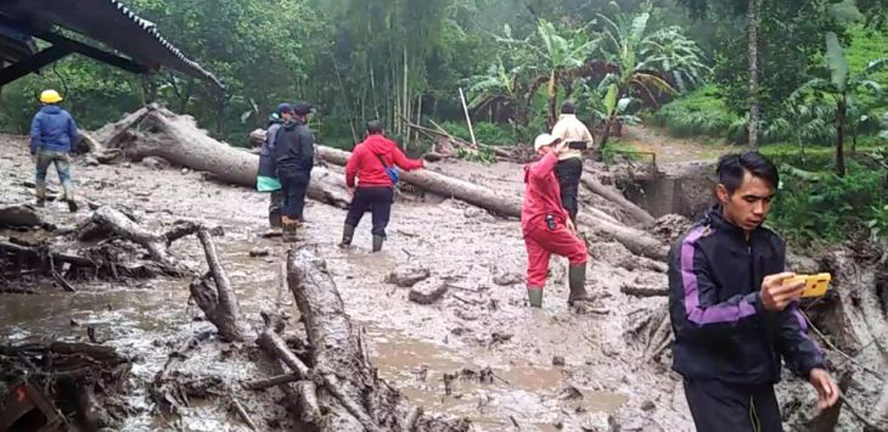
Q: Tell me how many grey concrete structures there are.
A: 1